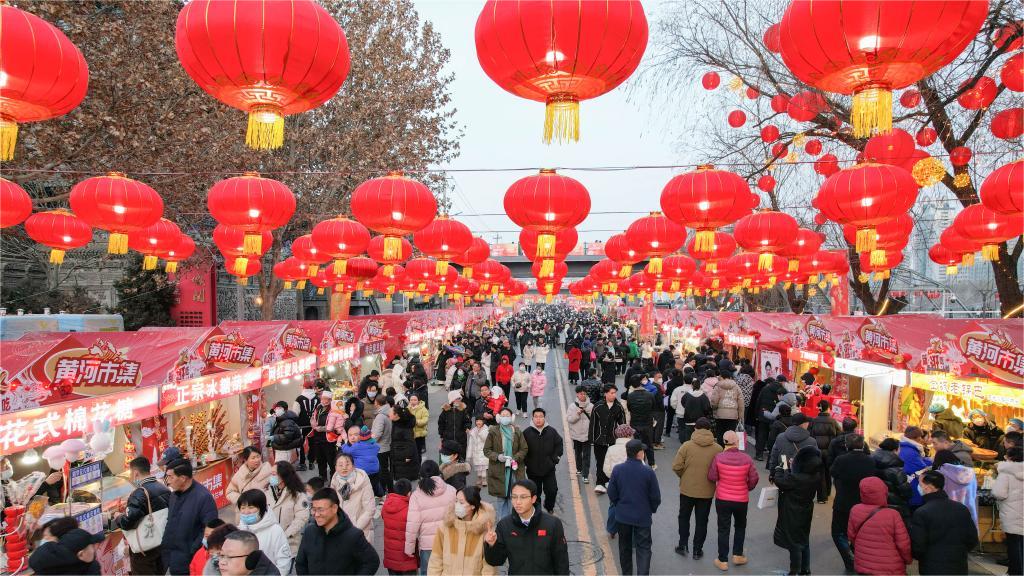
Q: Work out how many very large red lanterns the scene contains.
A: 4